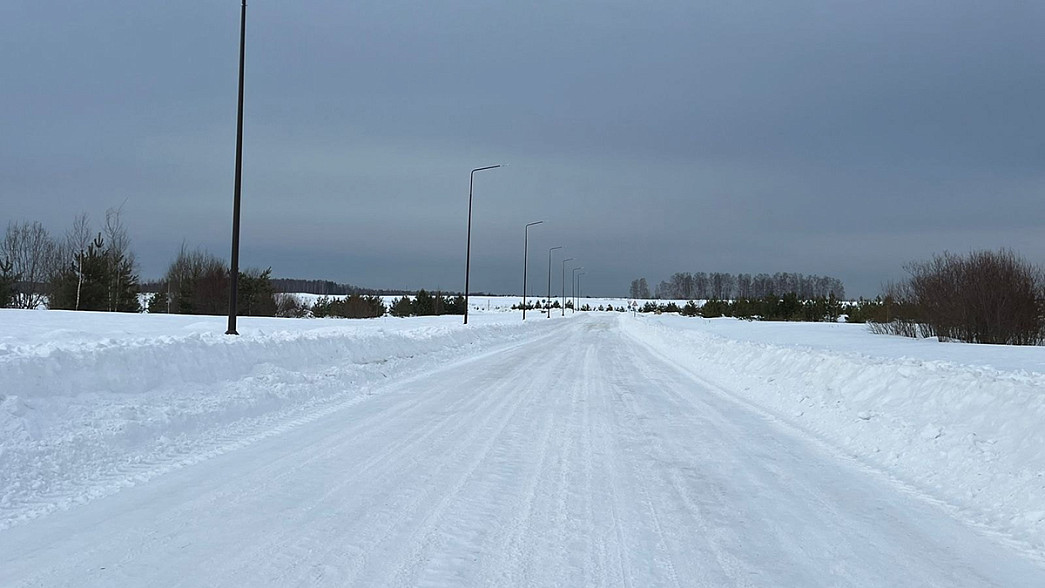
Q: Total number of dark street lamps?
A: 7